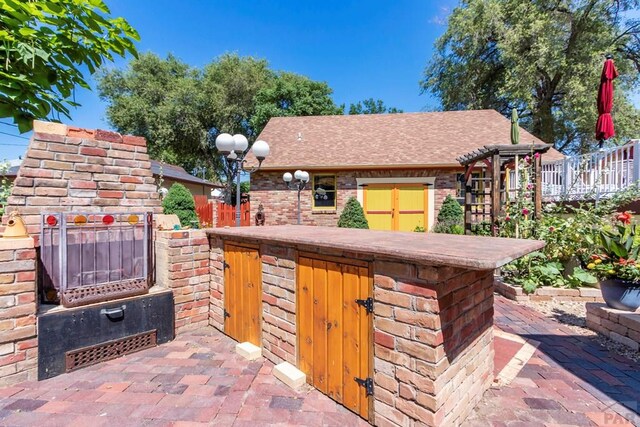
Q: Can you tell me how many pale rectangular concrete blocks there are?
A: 2